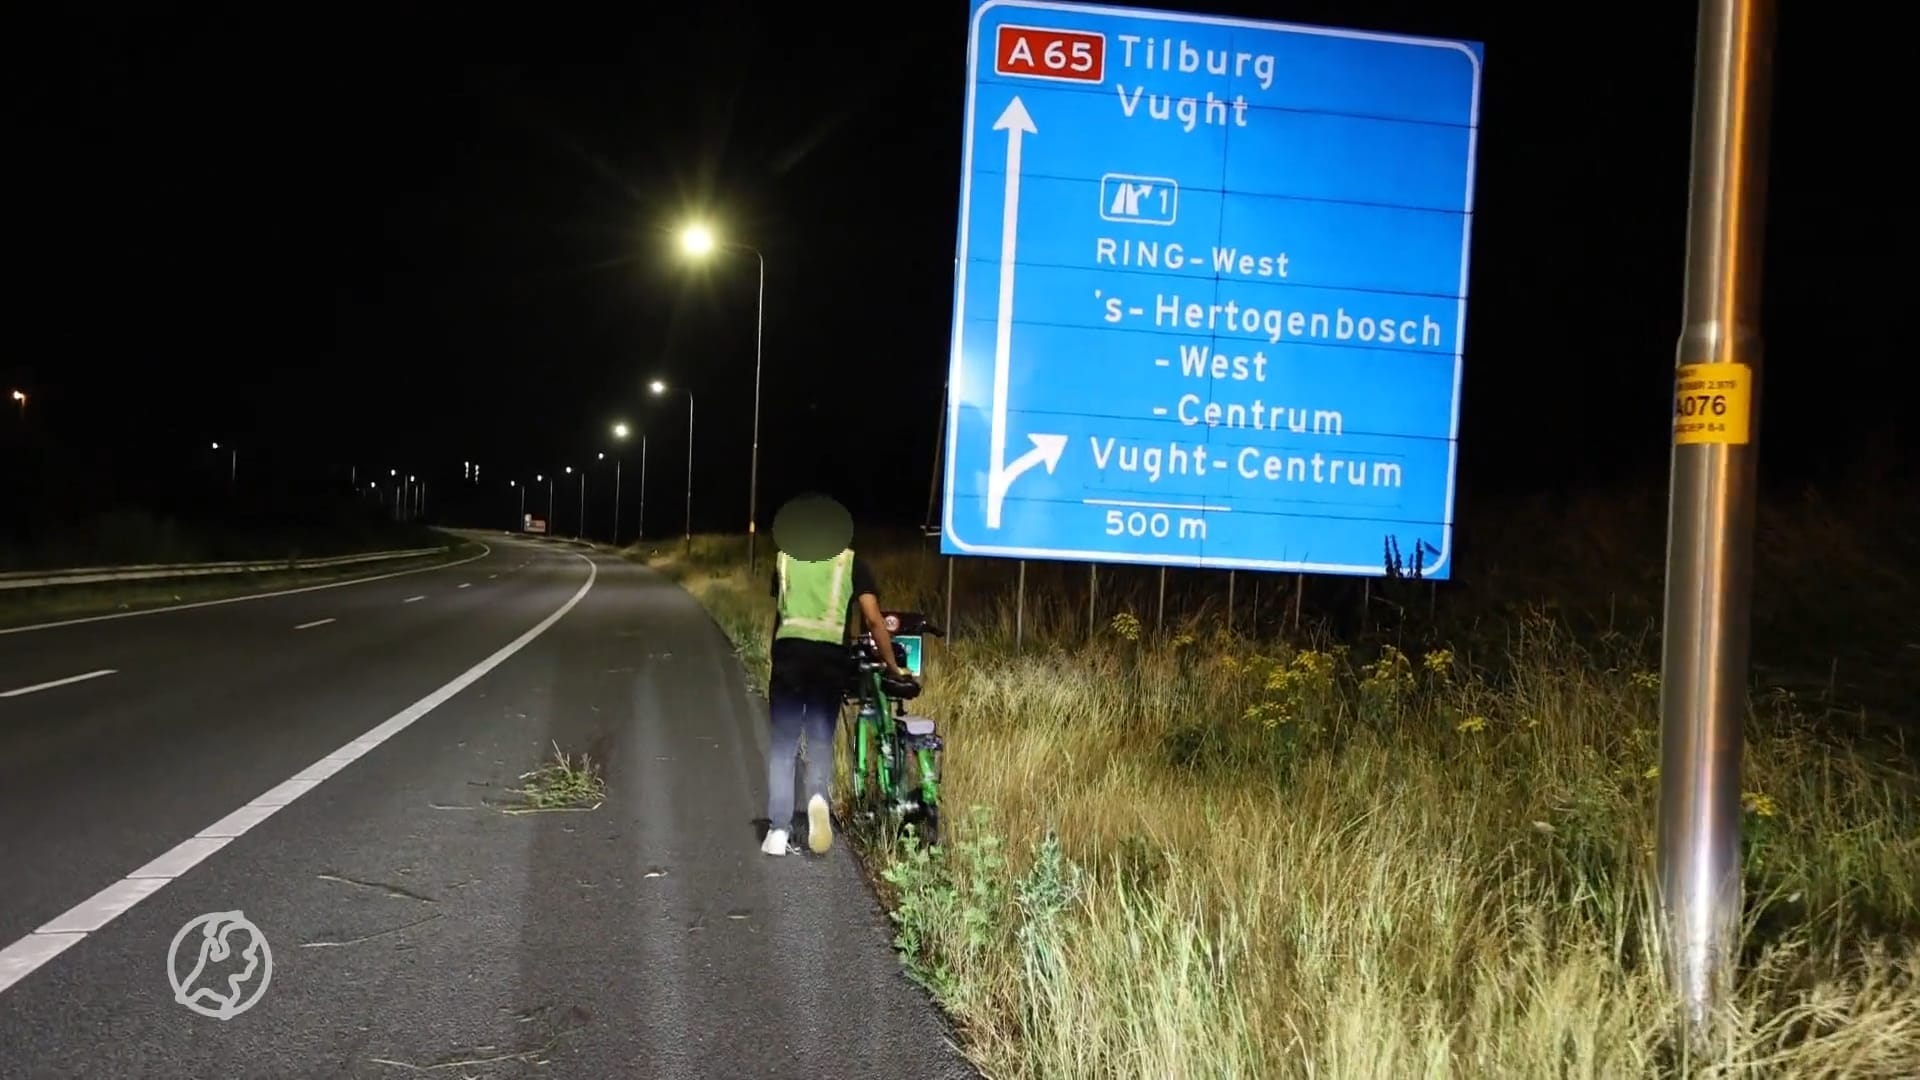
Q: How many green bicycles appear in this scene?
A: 1